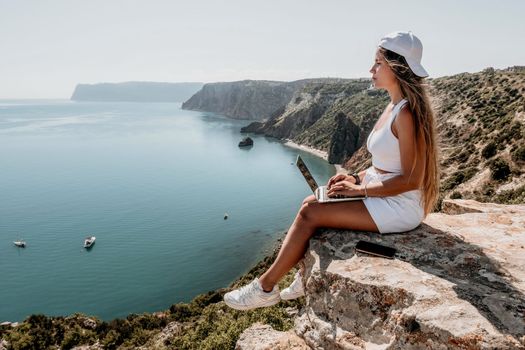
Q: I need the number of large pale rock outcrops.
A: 1